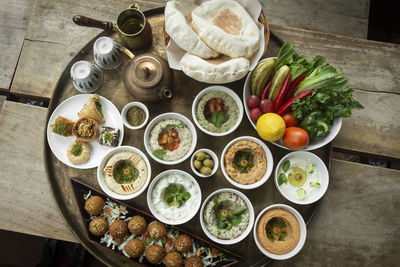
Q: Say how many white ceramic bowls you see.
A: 11